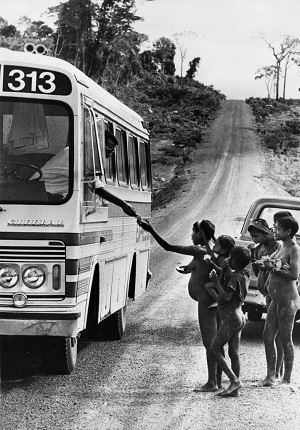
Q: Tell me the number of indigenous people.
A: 6